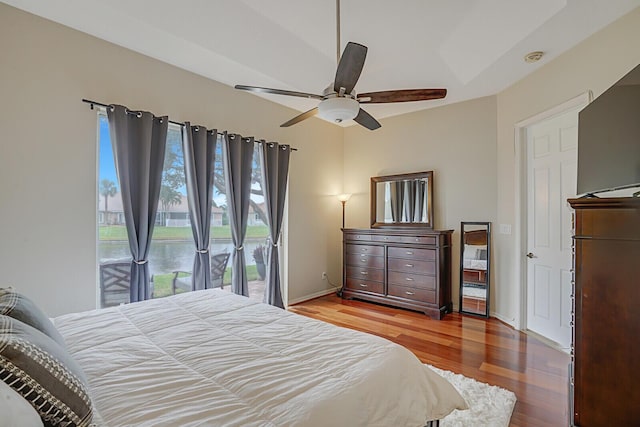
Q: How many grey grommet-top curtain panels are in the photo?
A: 4